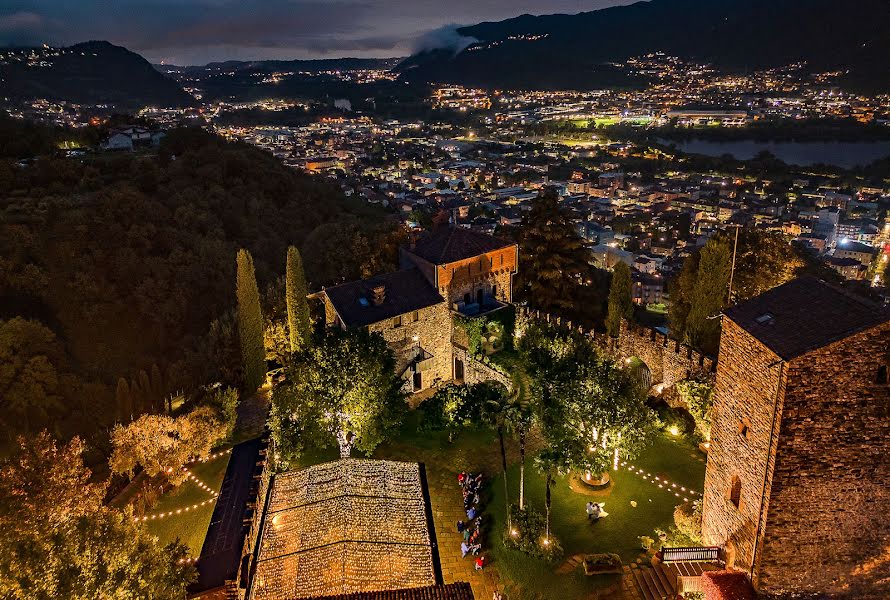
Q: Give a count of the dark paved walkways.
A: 1